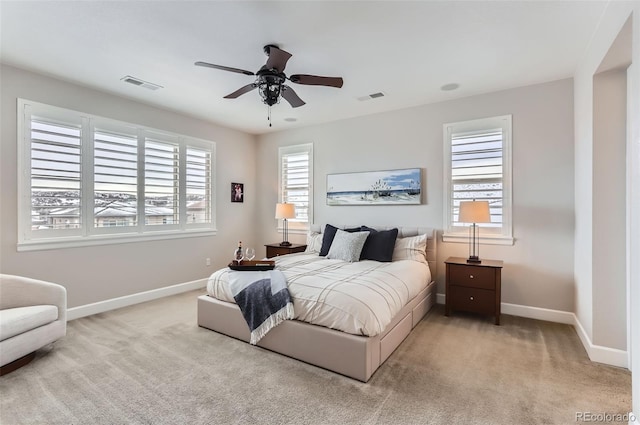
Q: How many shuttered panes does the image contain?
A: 6